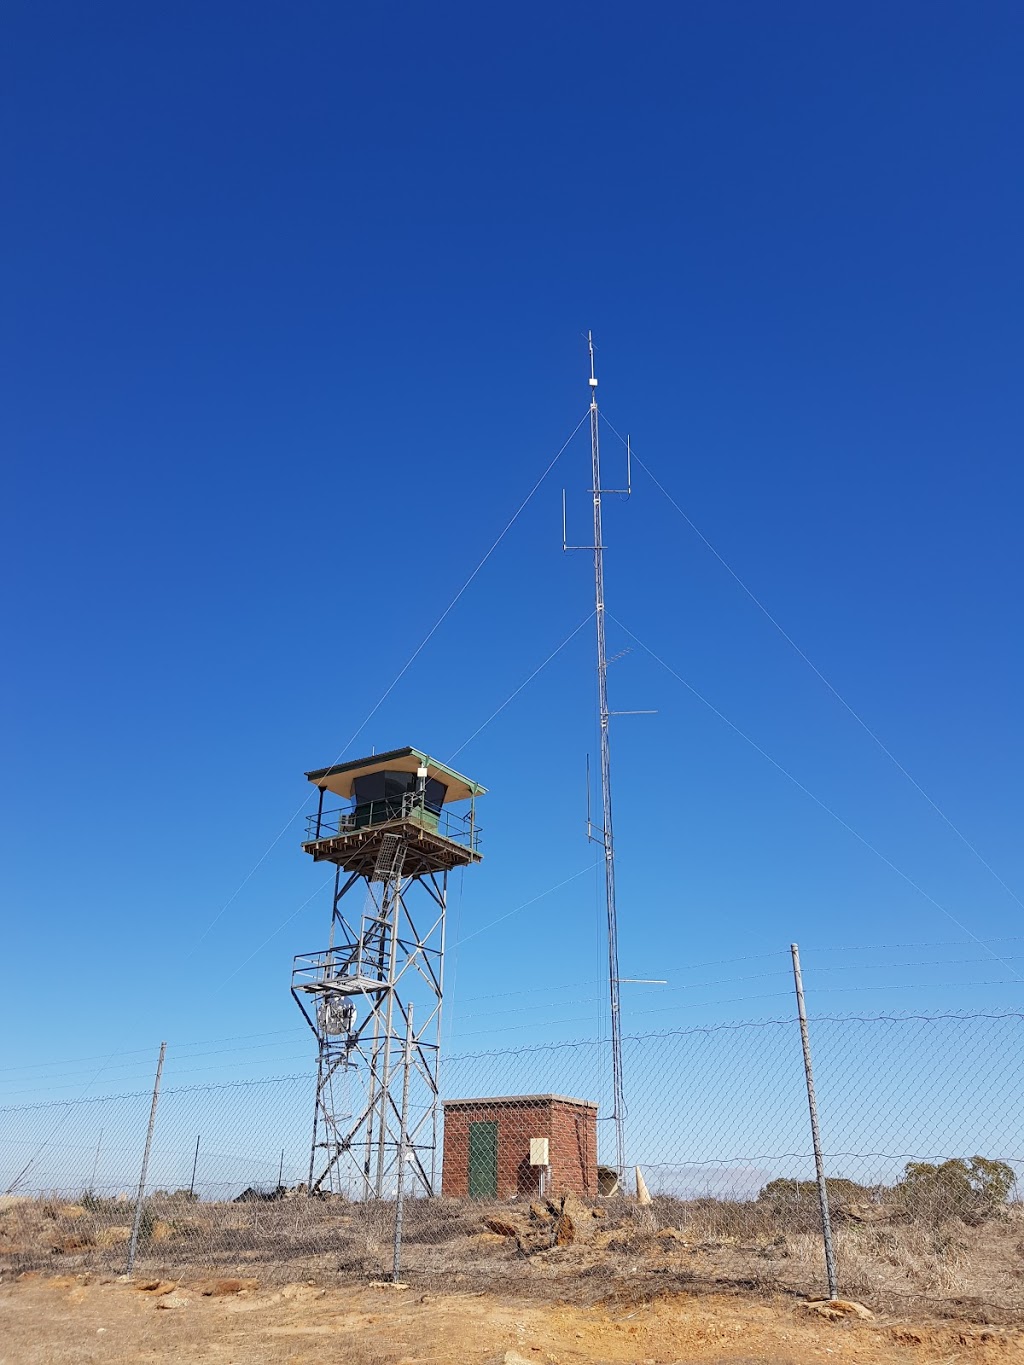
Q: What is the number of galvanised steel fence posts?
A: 3